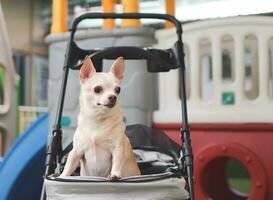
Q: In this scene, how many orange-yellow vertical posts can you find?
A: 4